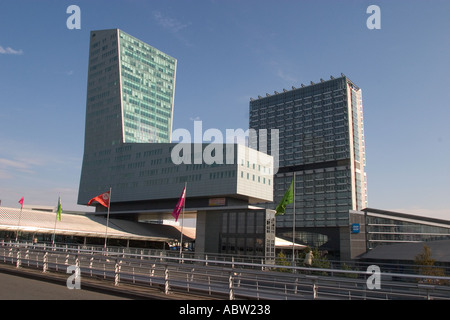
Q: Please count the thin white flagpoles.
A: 5